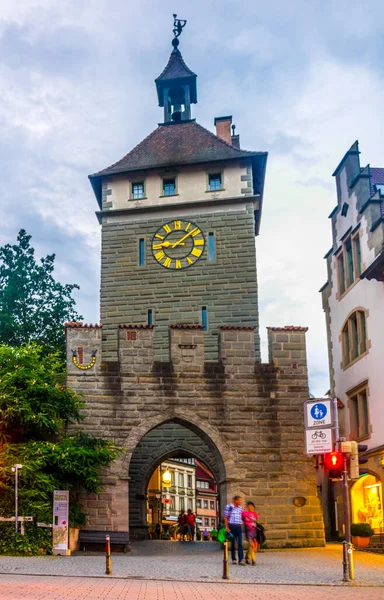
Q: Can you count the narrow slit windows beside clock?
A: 2